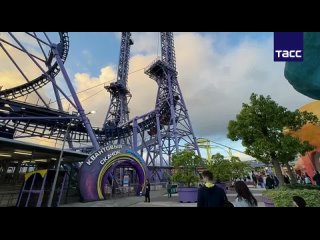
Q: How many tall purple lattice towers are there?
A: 2